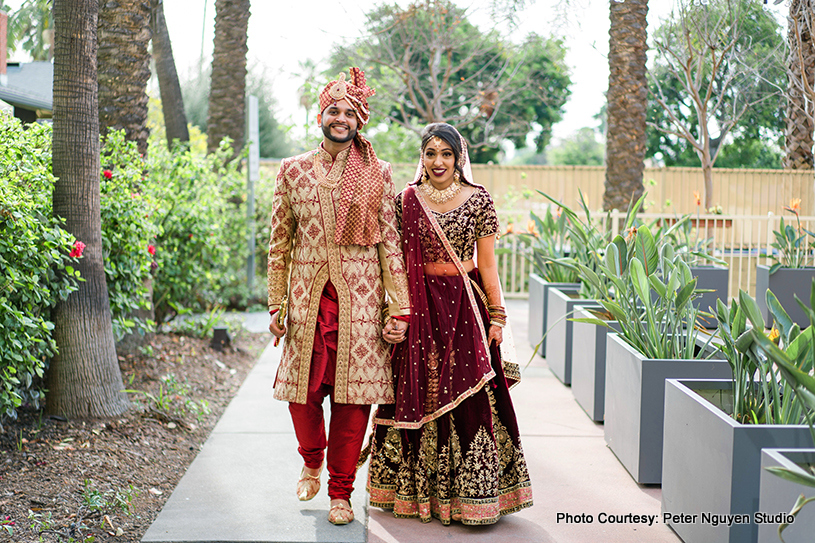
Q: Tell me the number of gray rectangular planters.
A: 8